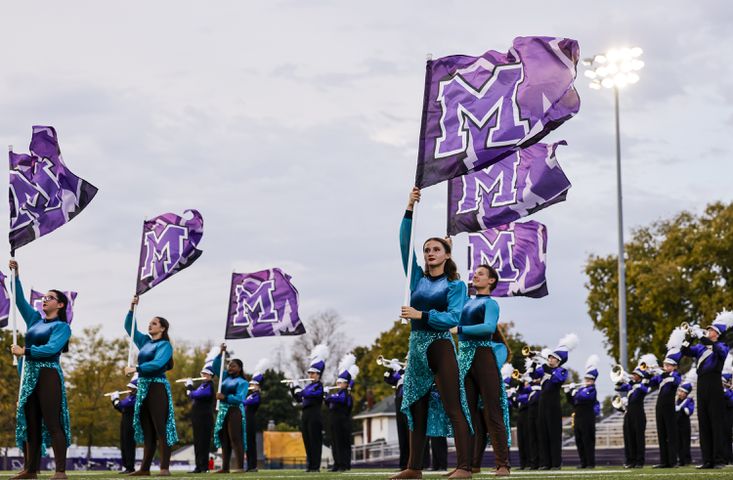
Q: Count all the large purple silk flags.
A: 8